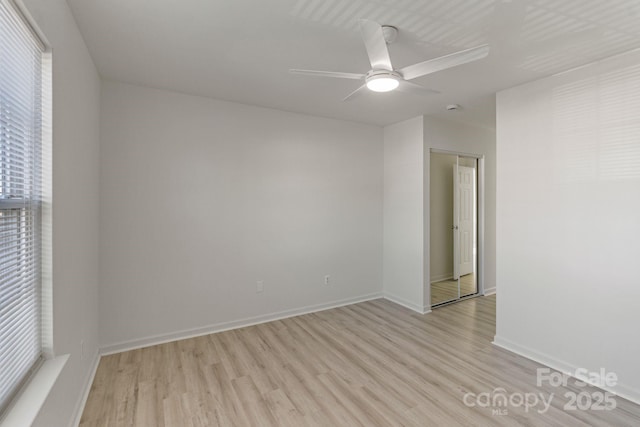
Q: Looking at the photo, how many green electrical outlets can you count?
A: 0